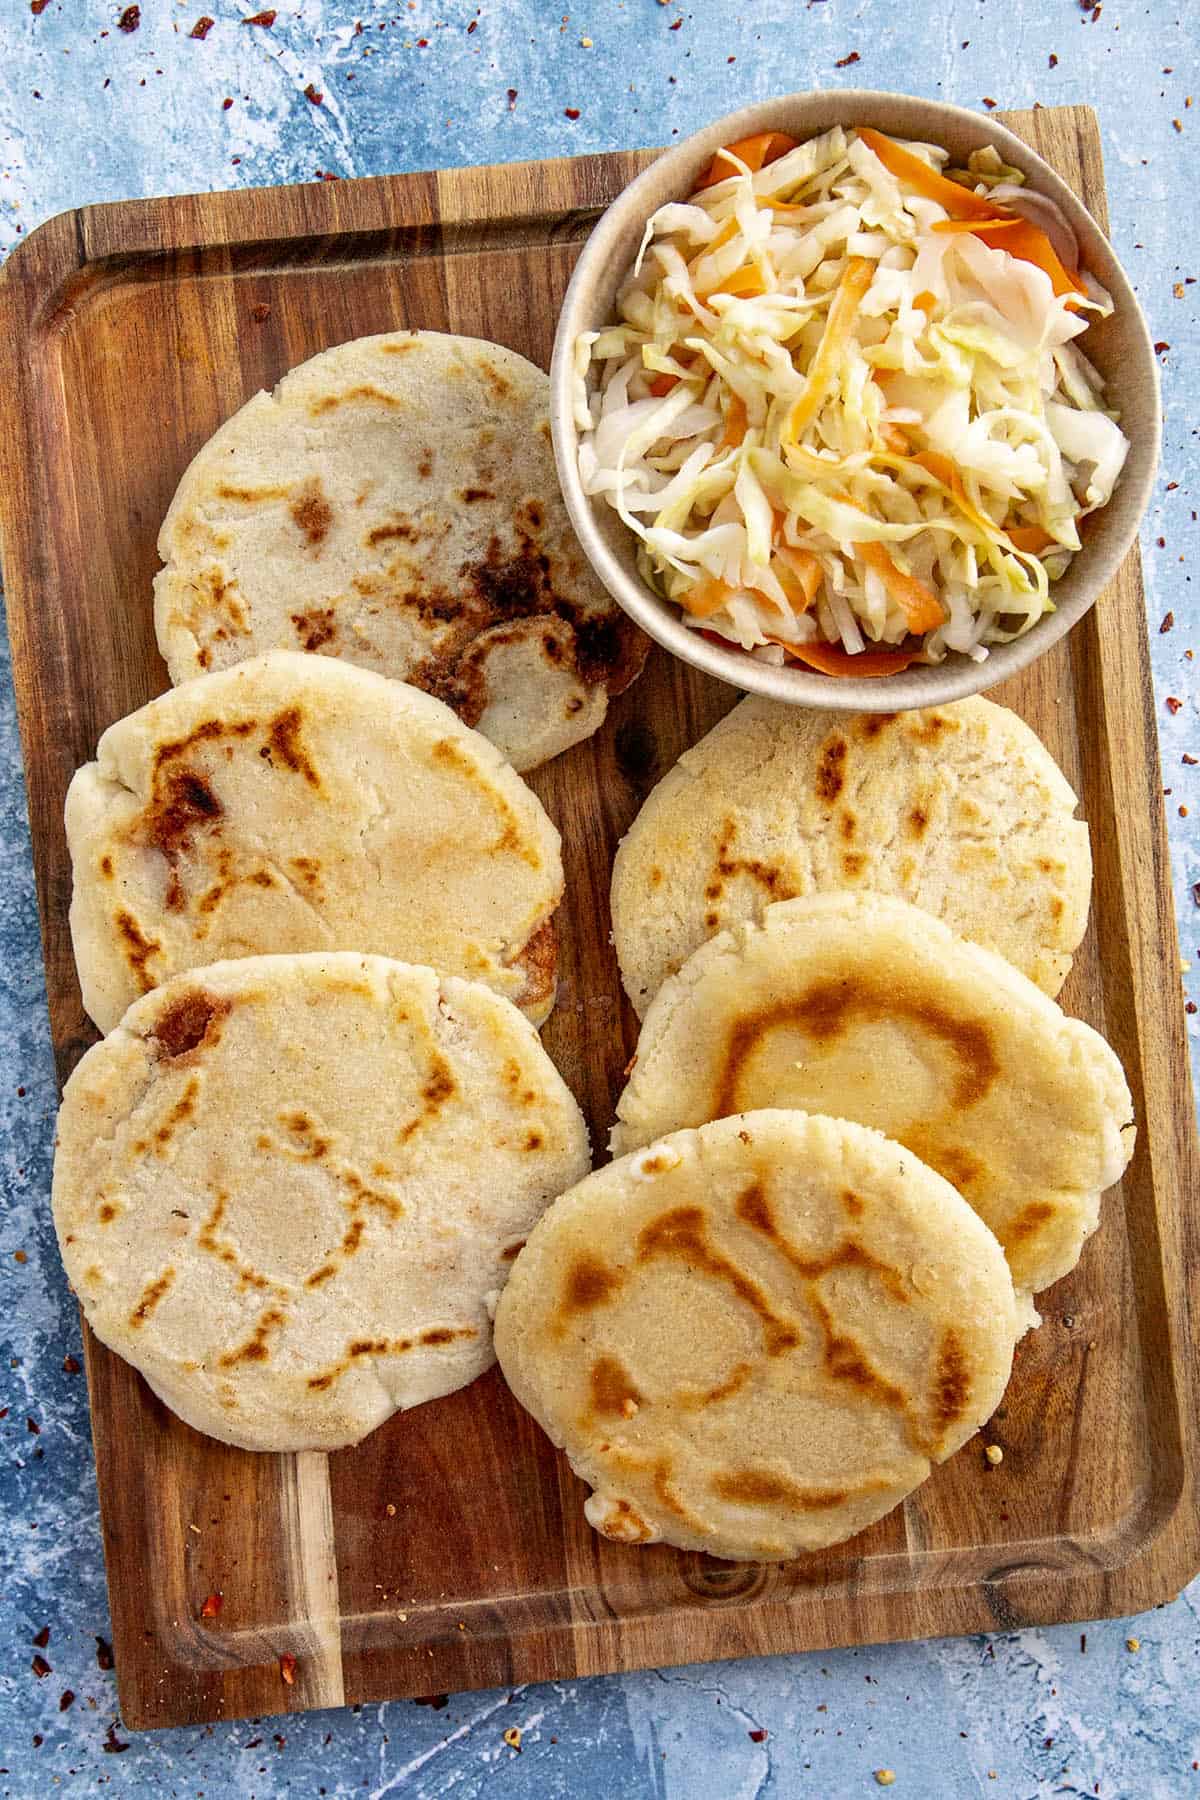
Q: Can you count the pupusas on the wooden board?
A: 6